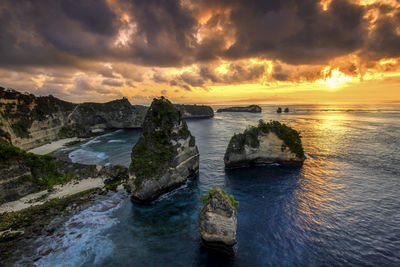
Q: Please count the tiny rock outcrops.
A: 2